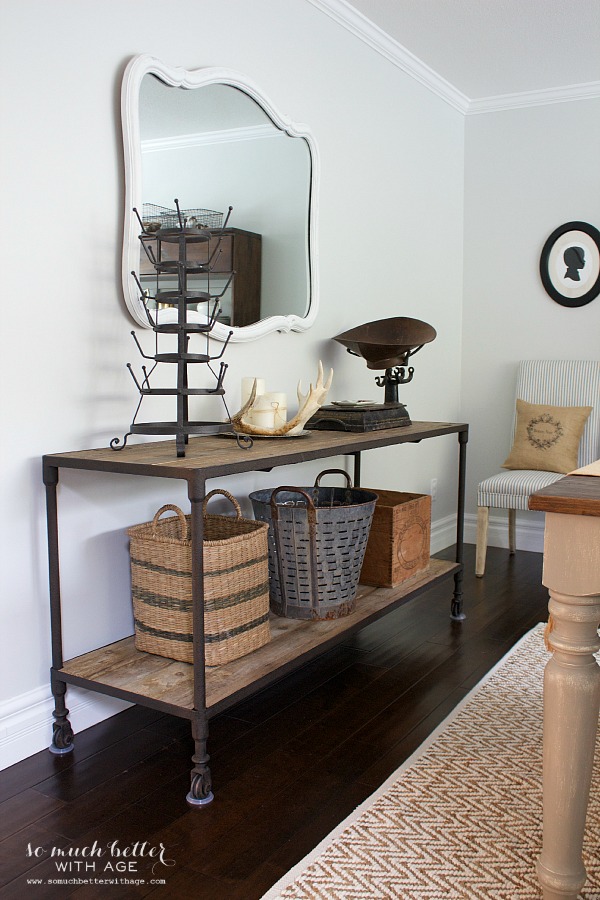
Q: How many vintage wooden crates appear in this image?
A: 1